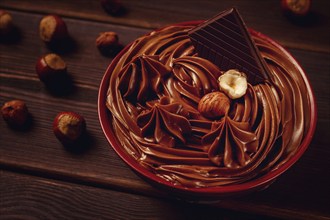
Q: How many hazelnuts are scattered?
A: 8